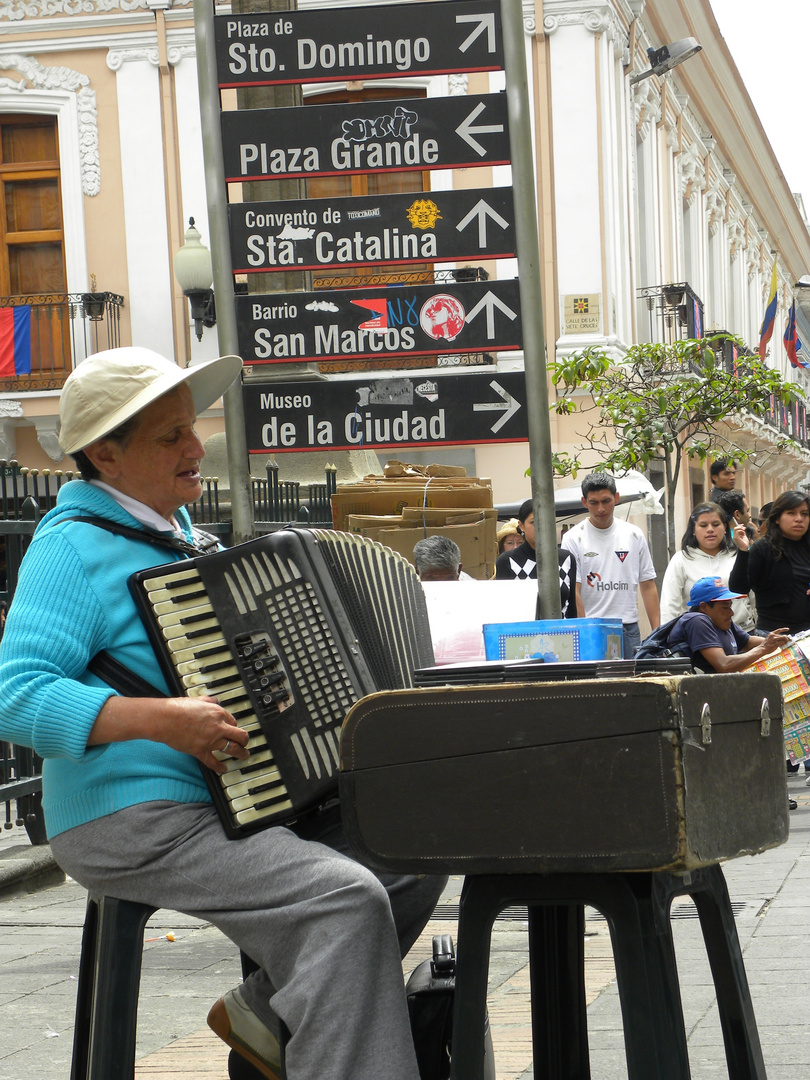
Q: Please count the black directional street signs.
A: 5